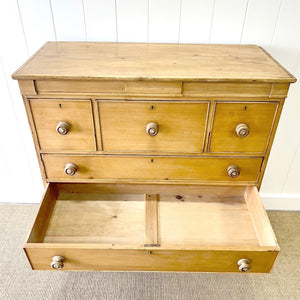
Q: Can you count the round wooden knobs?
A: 7